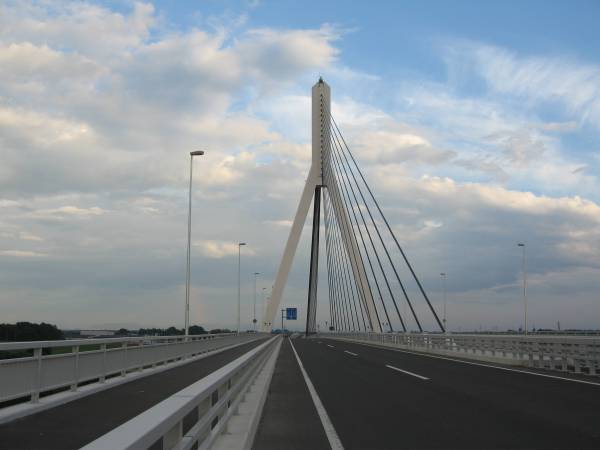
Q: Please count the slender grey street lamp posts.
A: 6